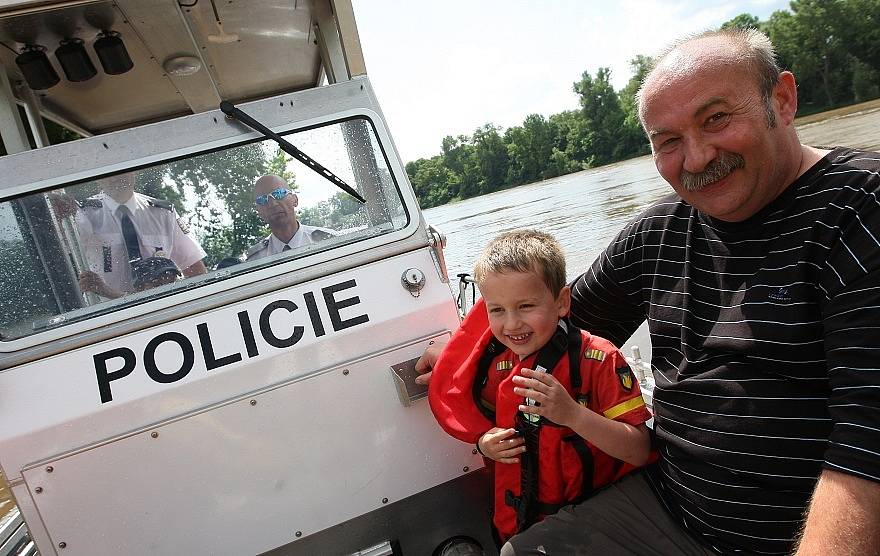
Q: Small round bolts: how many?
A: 11